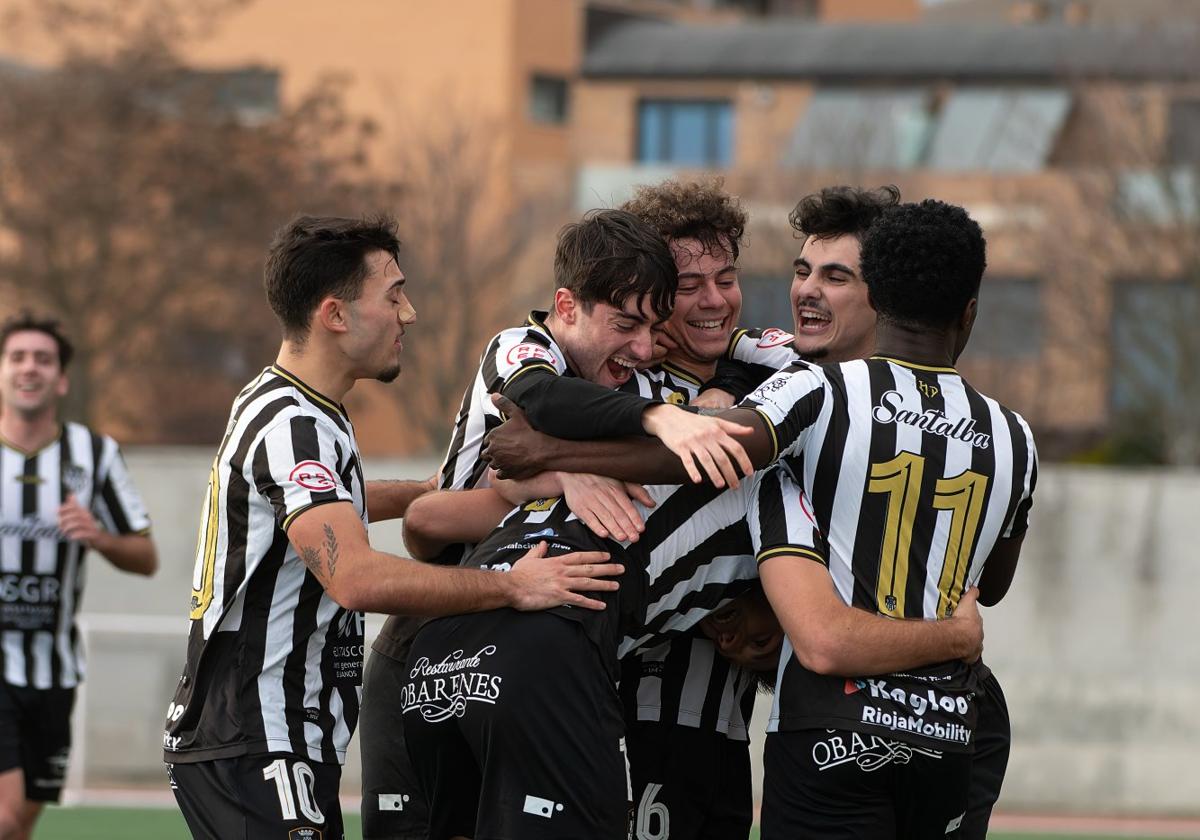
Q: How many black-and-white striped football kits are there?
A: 7